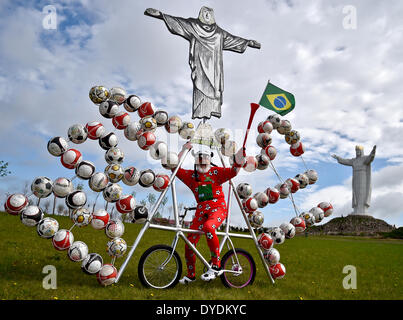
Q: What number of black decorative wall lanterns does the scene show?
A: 0